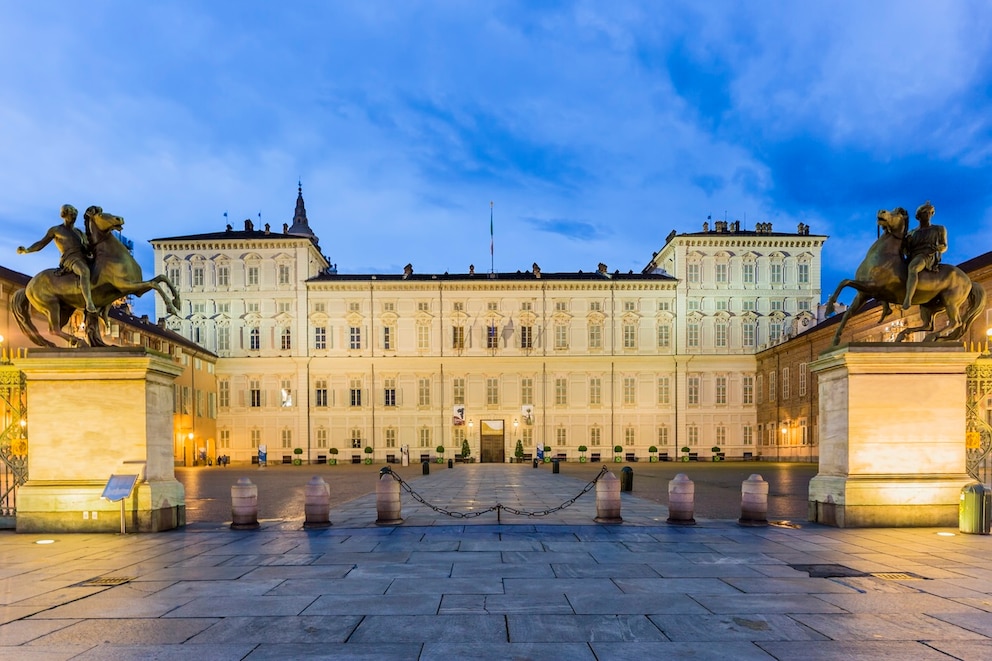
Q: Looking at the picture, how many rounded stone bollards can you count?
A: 6